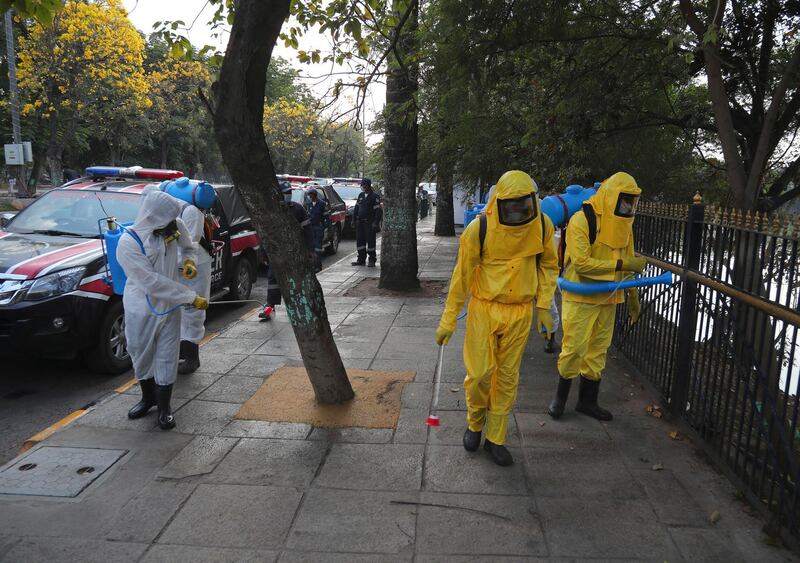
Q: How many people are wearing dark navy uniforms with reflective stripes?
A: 3